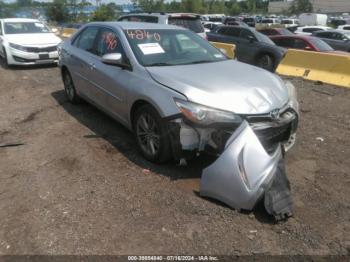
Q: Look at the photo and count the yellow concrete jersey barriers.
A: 3